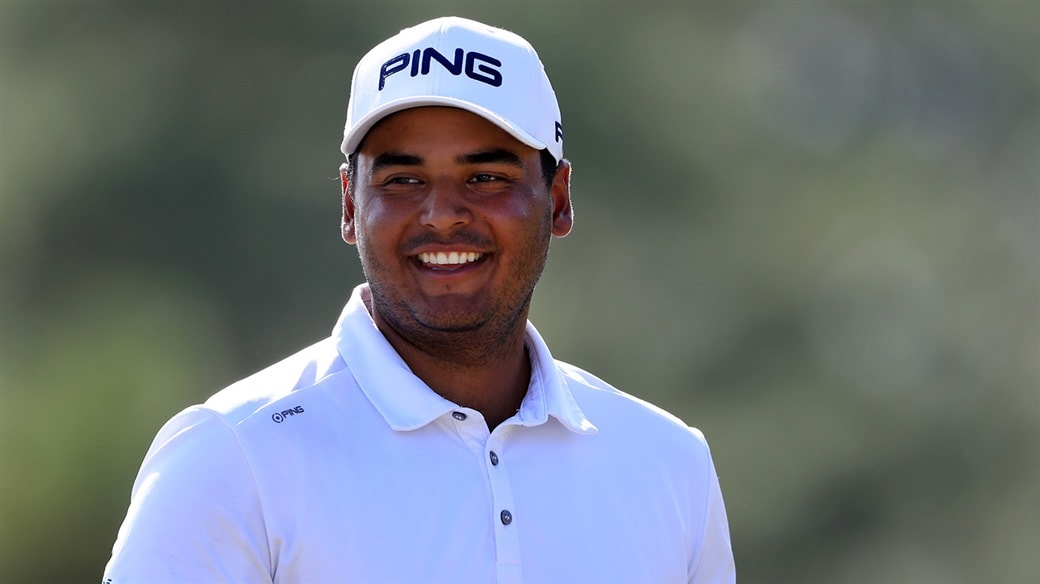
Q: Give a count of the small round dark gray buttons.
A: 3